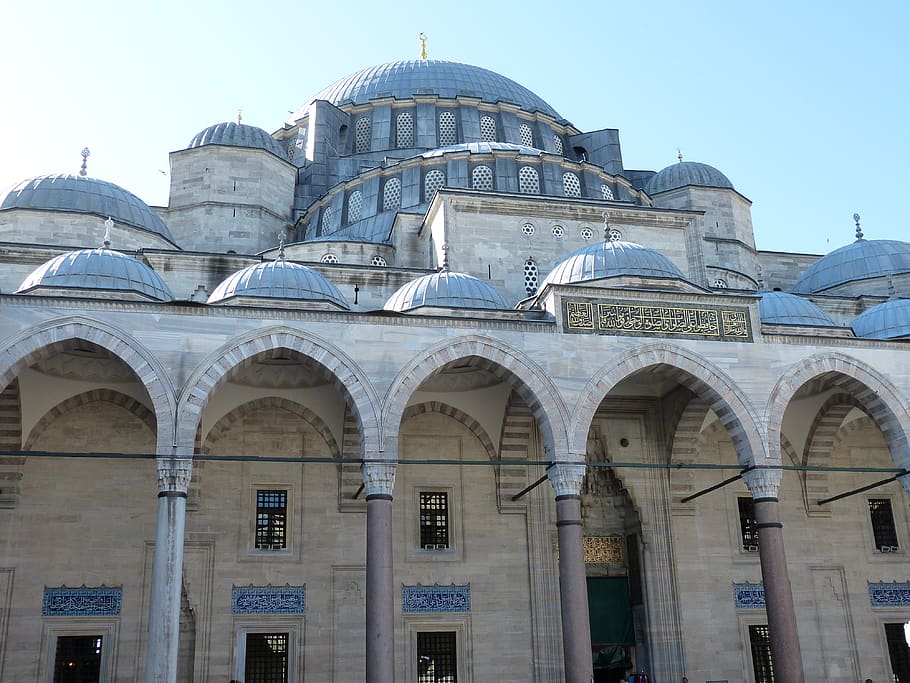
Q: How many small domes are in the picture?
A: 10